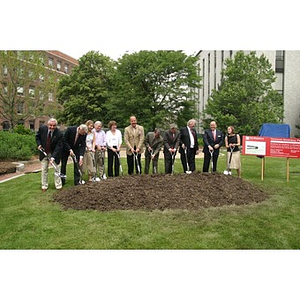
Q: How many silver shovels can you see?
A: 11